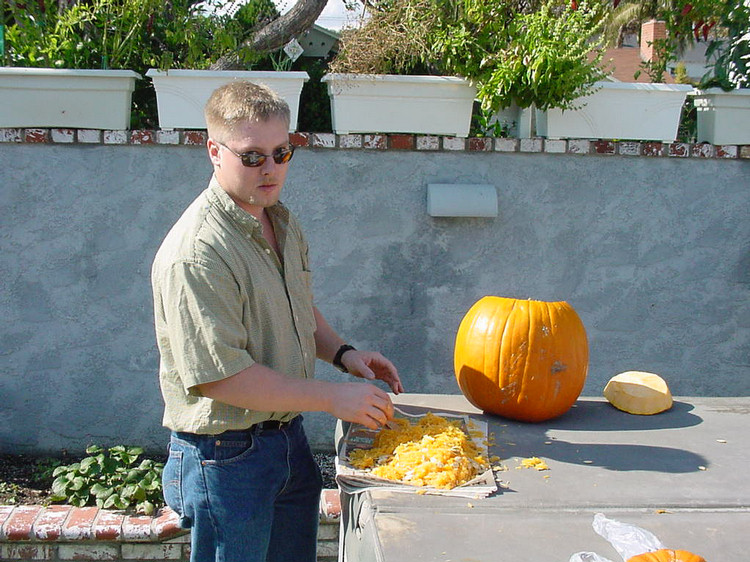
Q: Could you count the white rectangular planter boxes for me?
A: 5